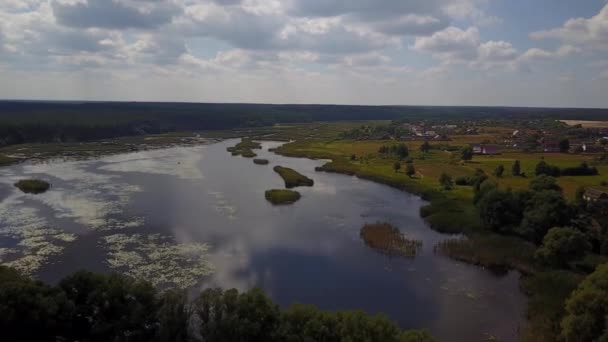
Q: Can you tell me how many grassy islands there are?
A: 6